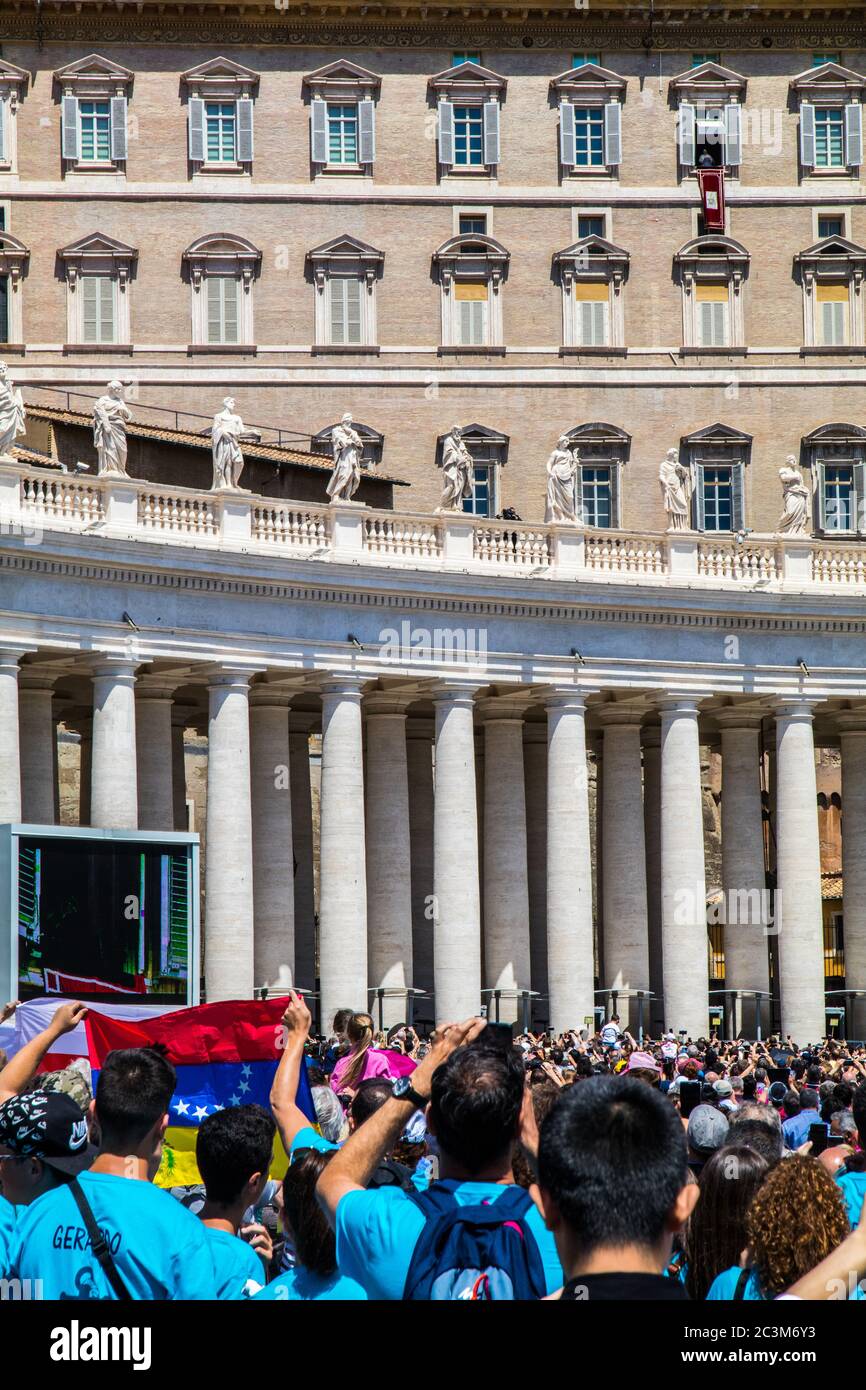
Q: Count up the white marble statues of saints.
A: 8